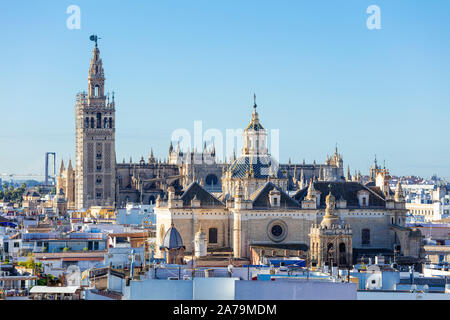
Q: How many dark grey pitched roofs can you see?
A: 3